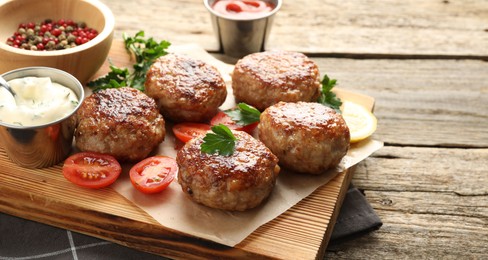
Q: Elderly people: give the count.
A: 0